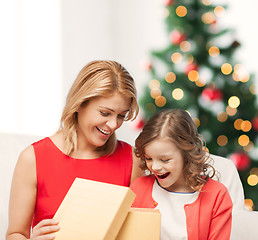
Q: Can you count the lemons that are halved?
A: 0